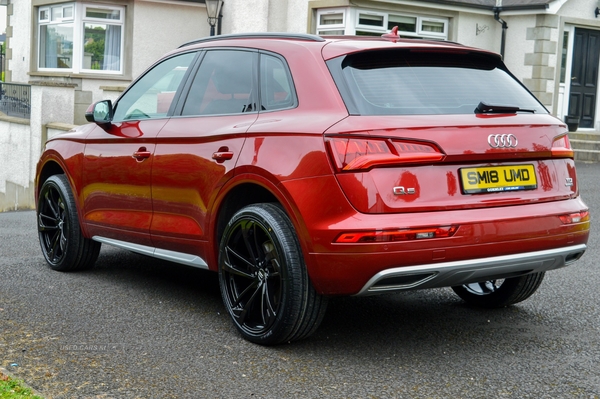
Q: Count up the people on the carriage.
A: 0